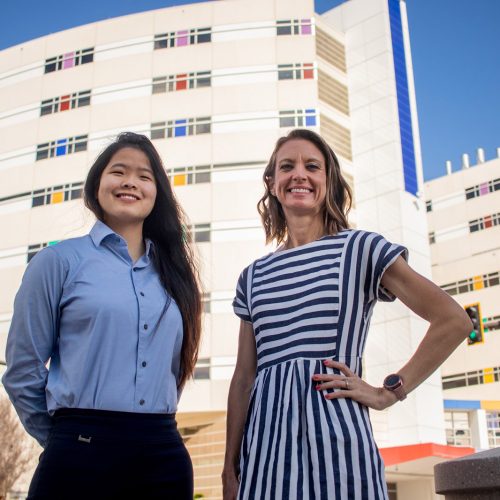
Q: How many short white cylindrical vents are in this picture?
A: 4